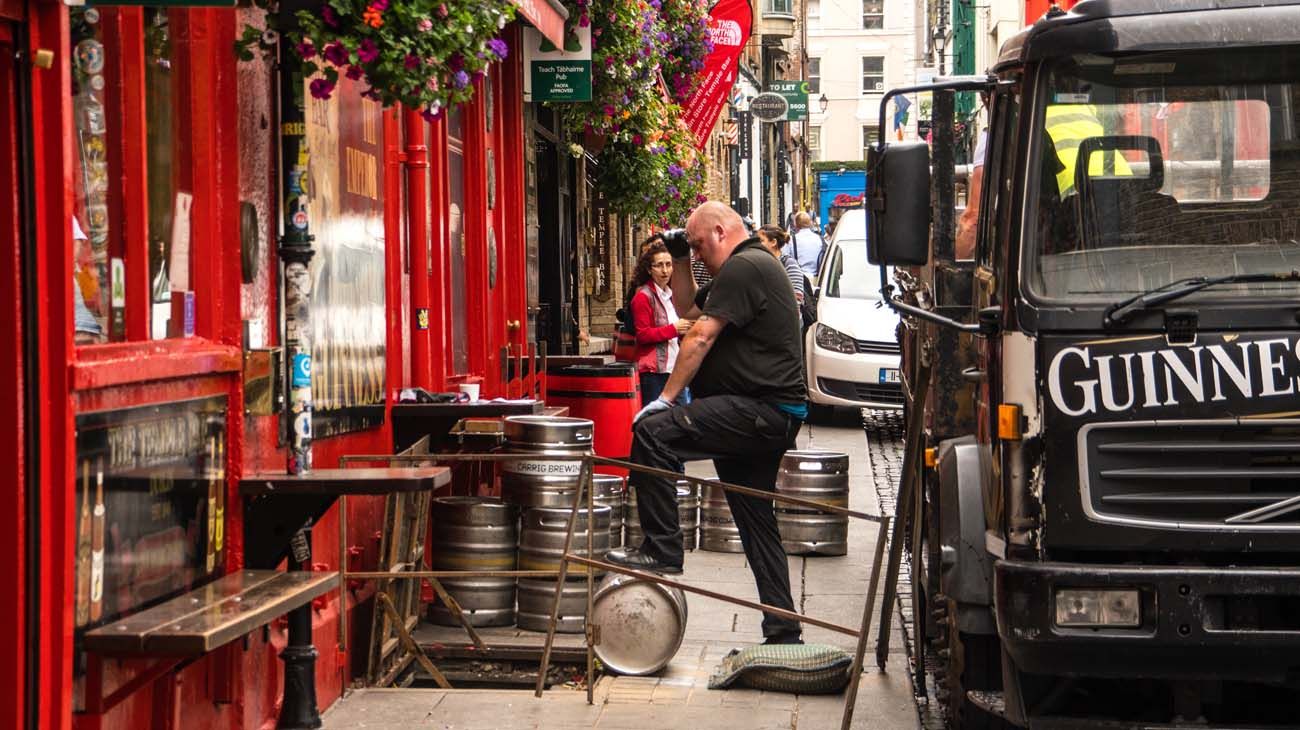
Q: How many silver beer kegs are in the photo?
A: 8